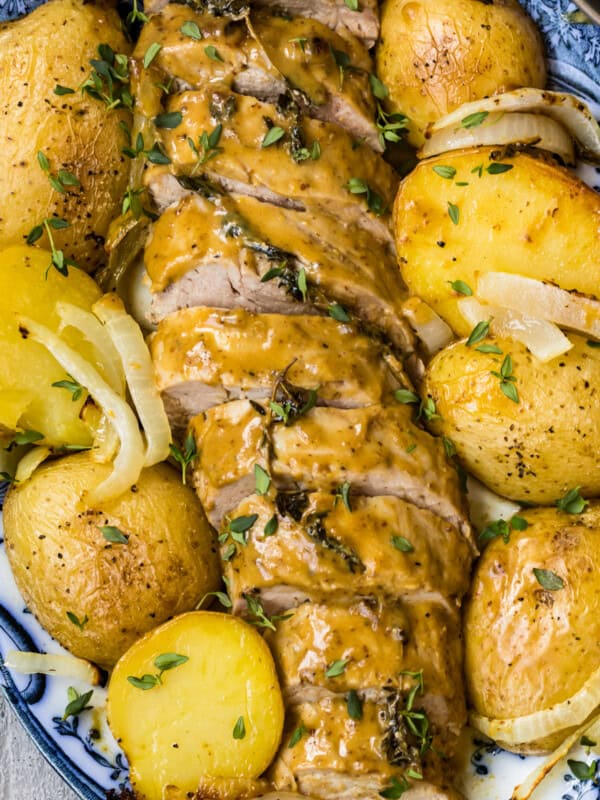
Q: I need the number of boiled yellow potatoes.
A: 8